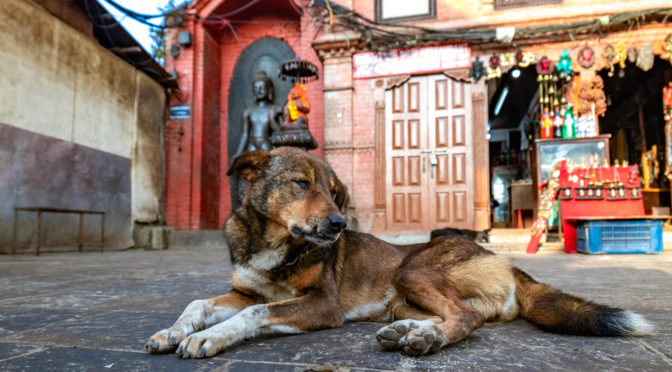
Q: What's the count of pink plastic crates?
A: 0